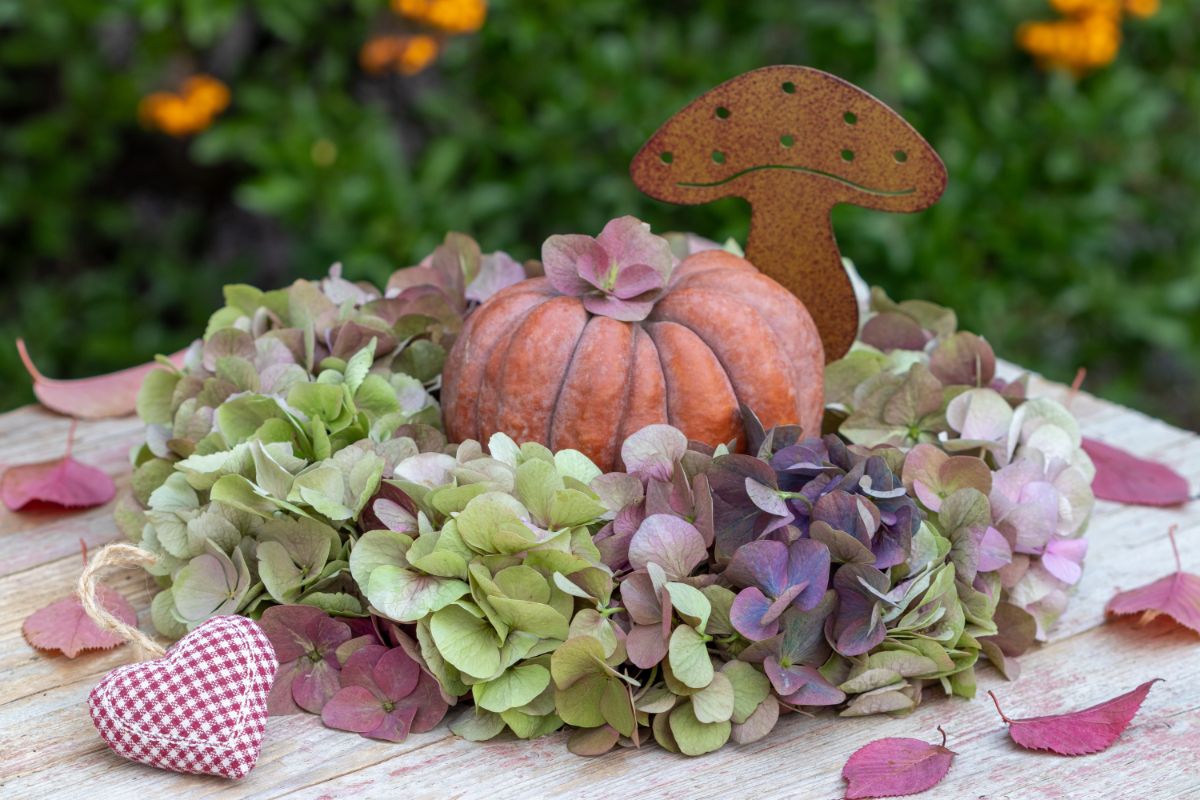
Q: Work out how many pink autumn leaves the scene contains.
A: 7